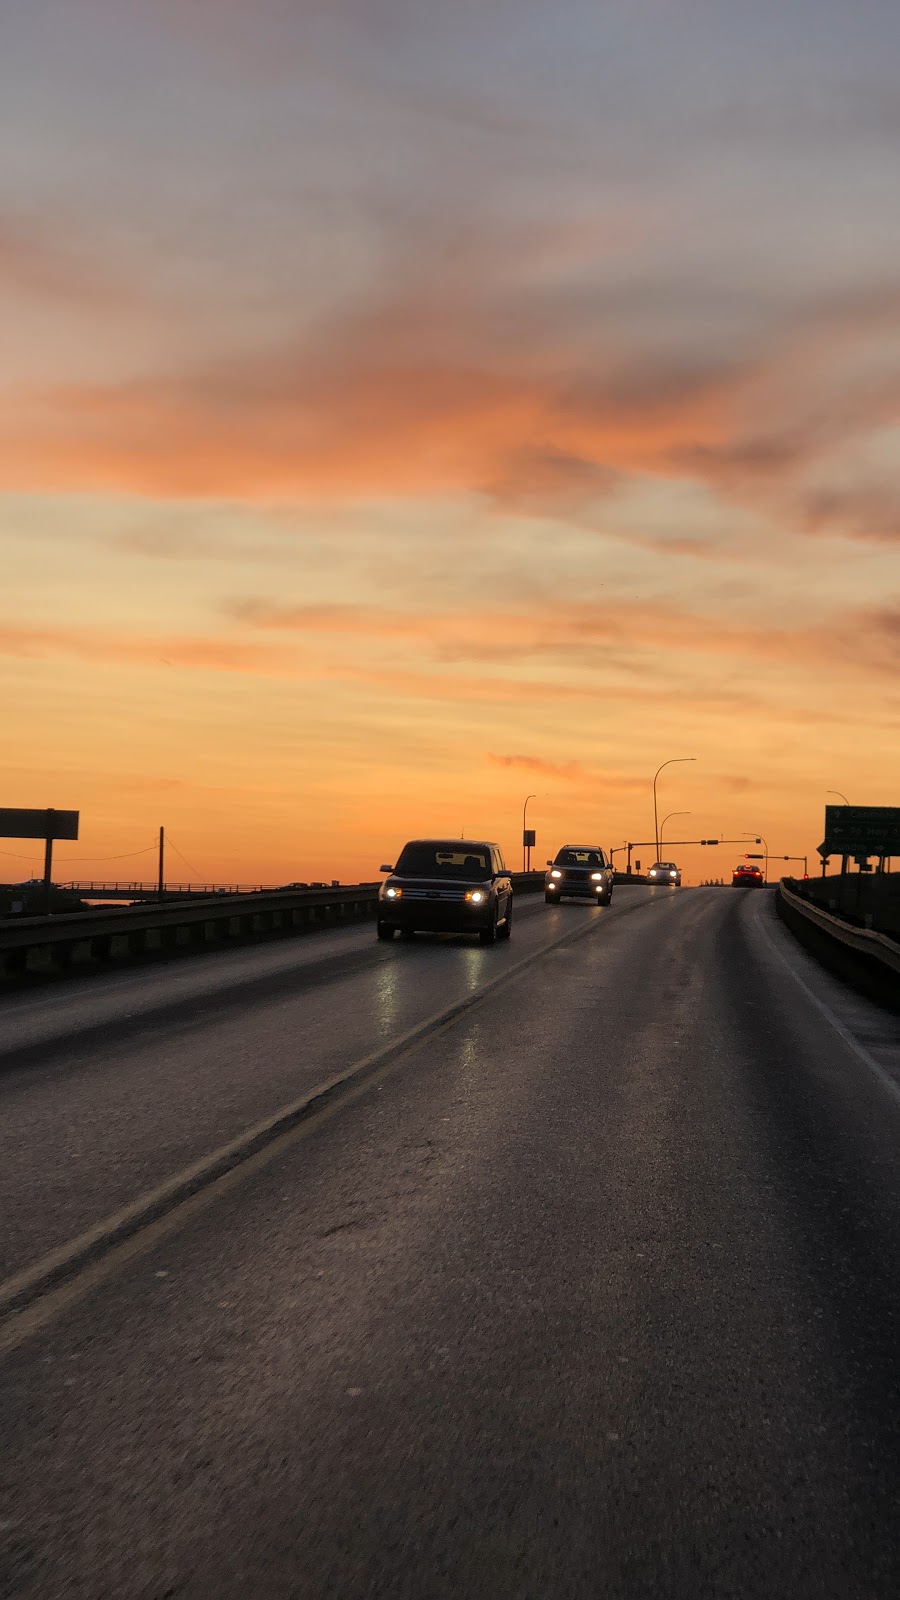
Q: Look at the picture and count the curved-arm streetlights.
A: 5